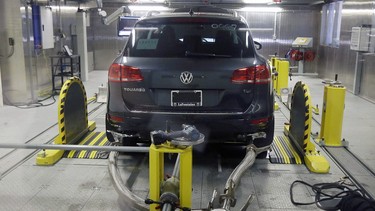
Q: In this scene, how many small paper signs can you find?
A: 1